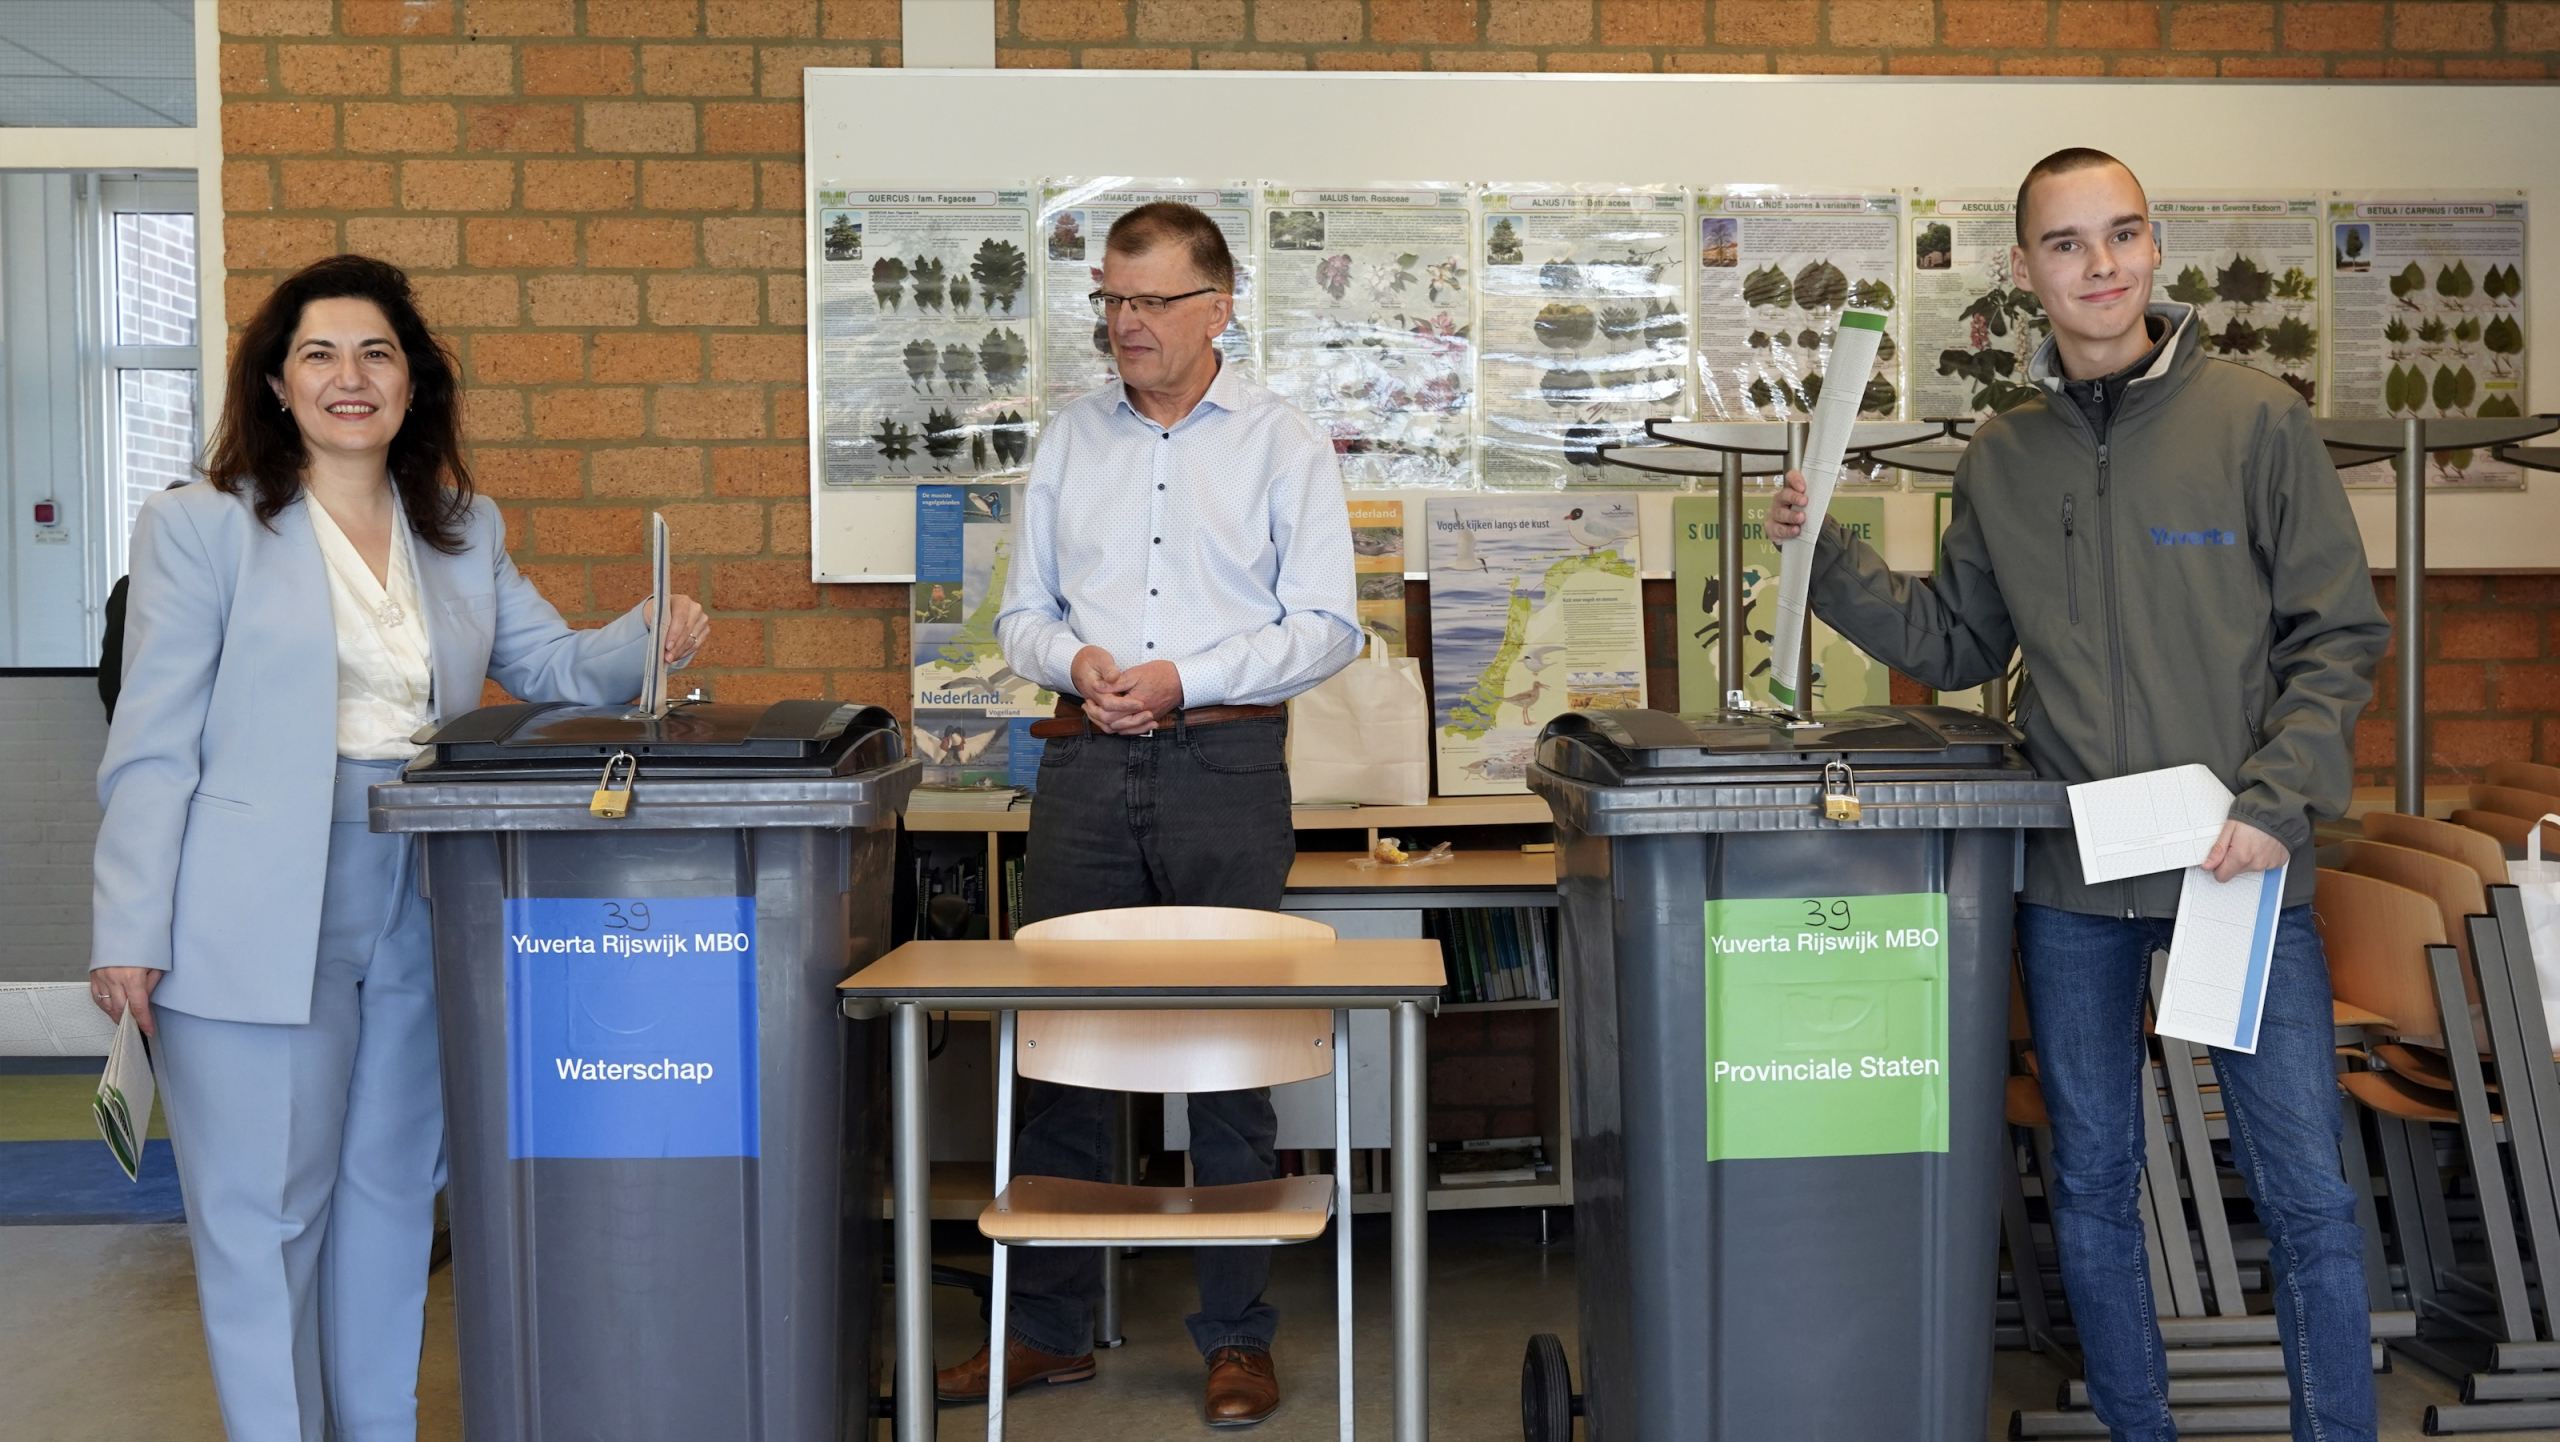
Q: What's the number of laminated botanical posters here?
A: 8